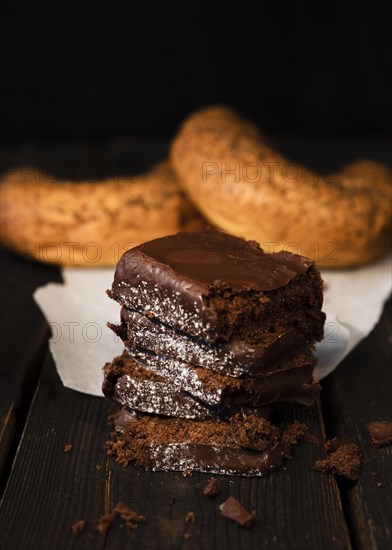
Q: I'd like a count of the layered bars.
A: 5